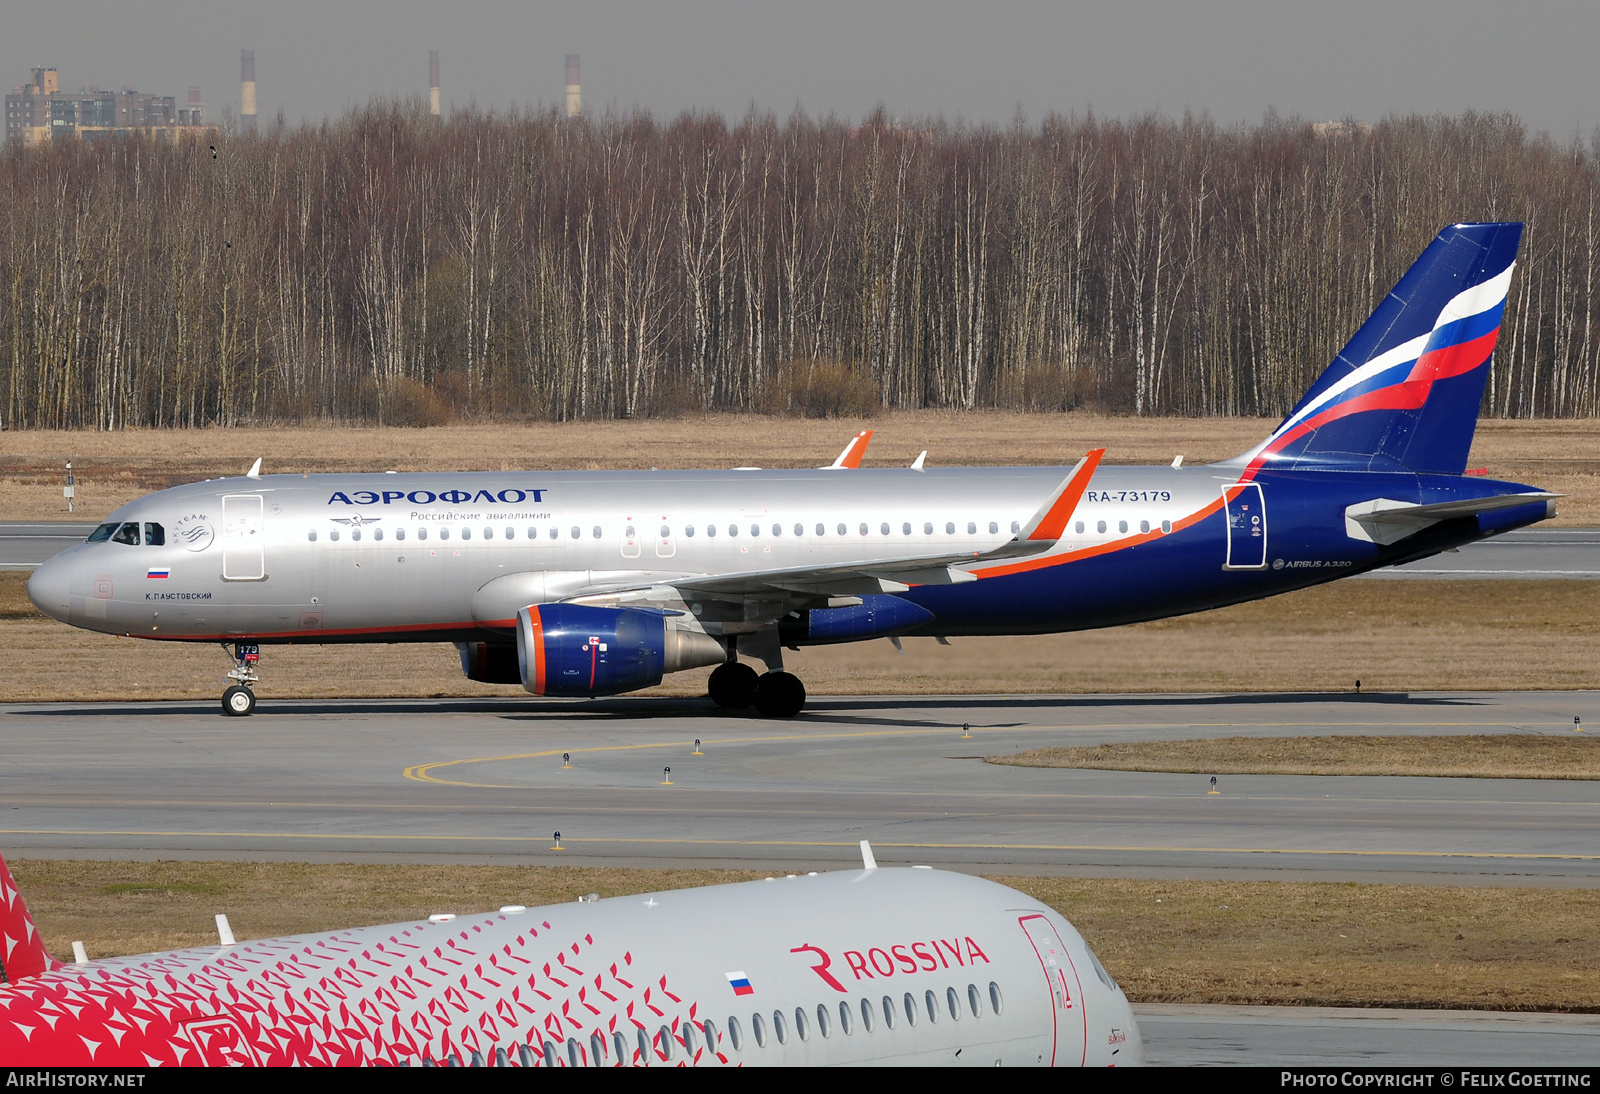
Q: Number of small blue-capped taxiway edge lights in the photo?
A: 8